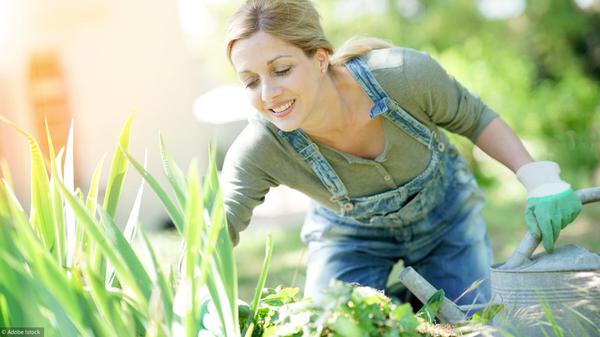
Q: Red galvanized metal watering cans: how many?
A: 0